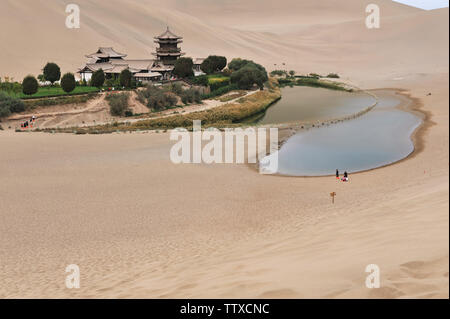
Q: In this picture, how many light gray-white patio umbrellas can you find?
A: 0